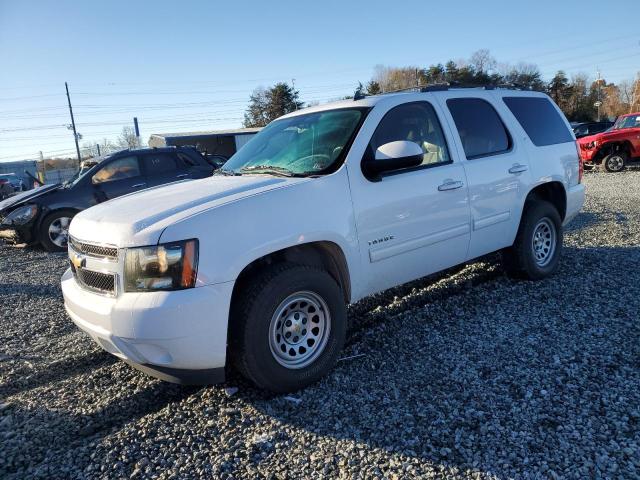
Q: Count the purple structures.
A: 0